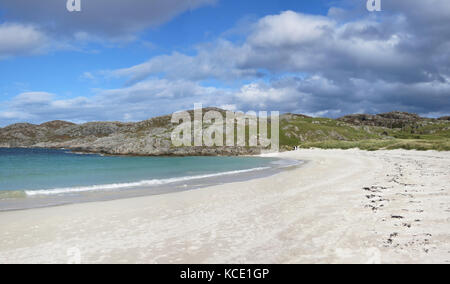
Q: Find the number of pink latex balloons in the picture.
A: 0